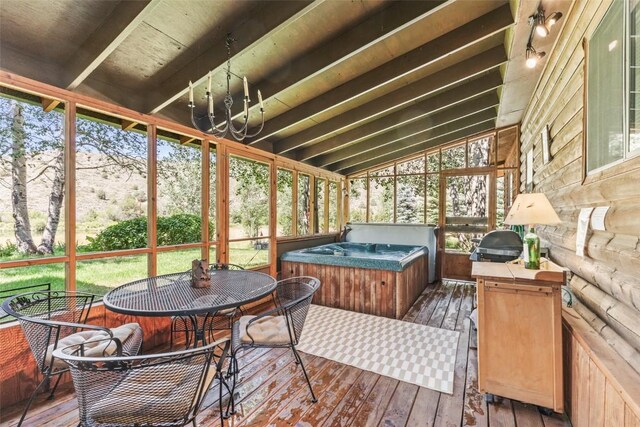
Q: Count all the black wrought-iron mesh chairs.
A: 4